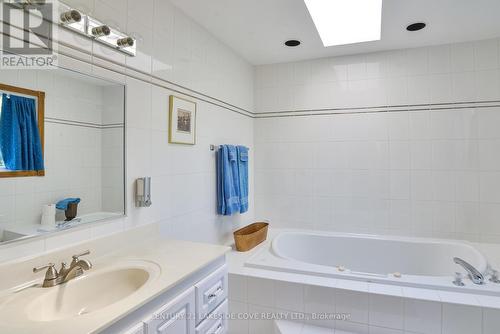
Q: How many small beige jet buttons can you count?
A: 2